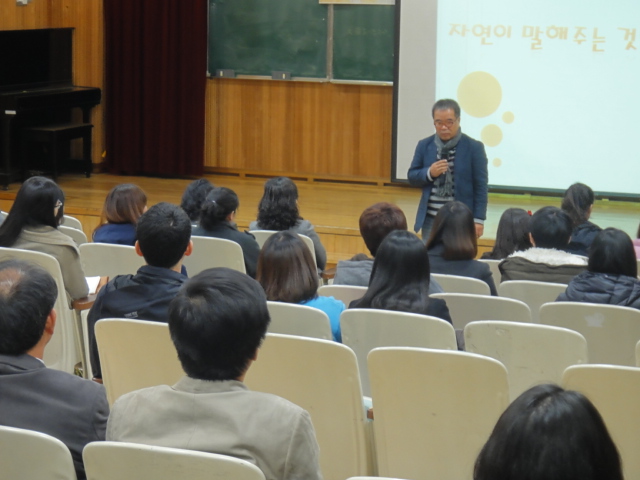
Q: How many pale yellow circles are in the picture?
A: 4